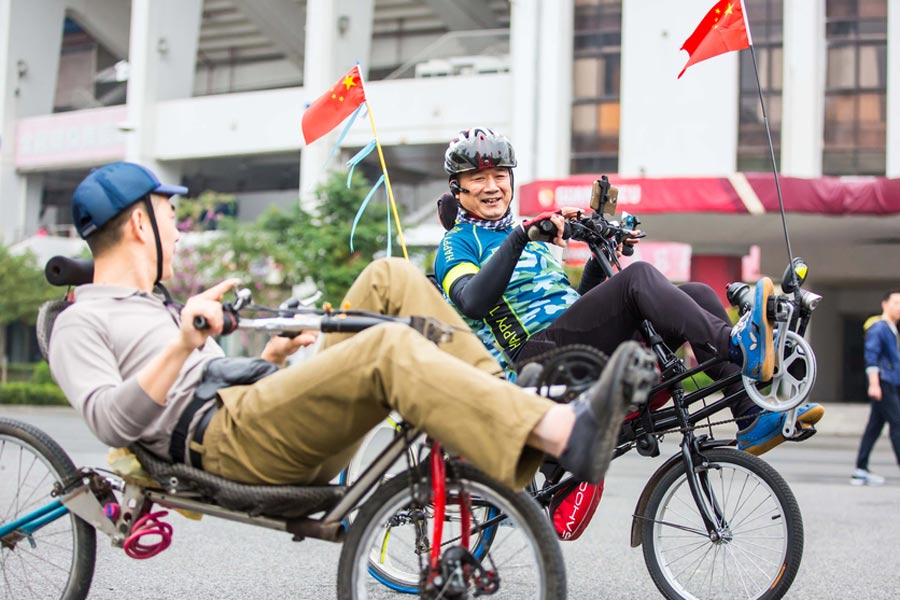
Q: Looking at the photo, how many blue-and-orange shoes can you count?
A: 2